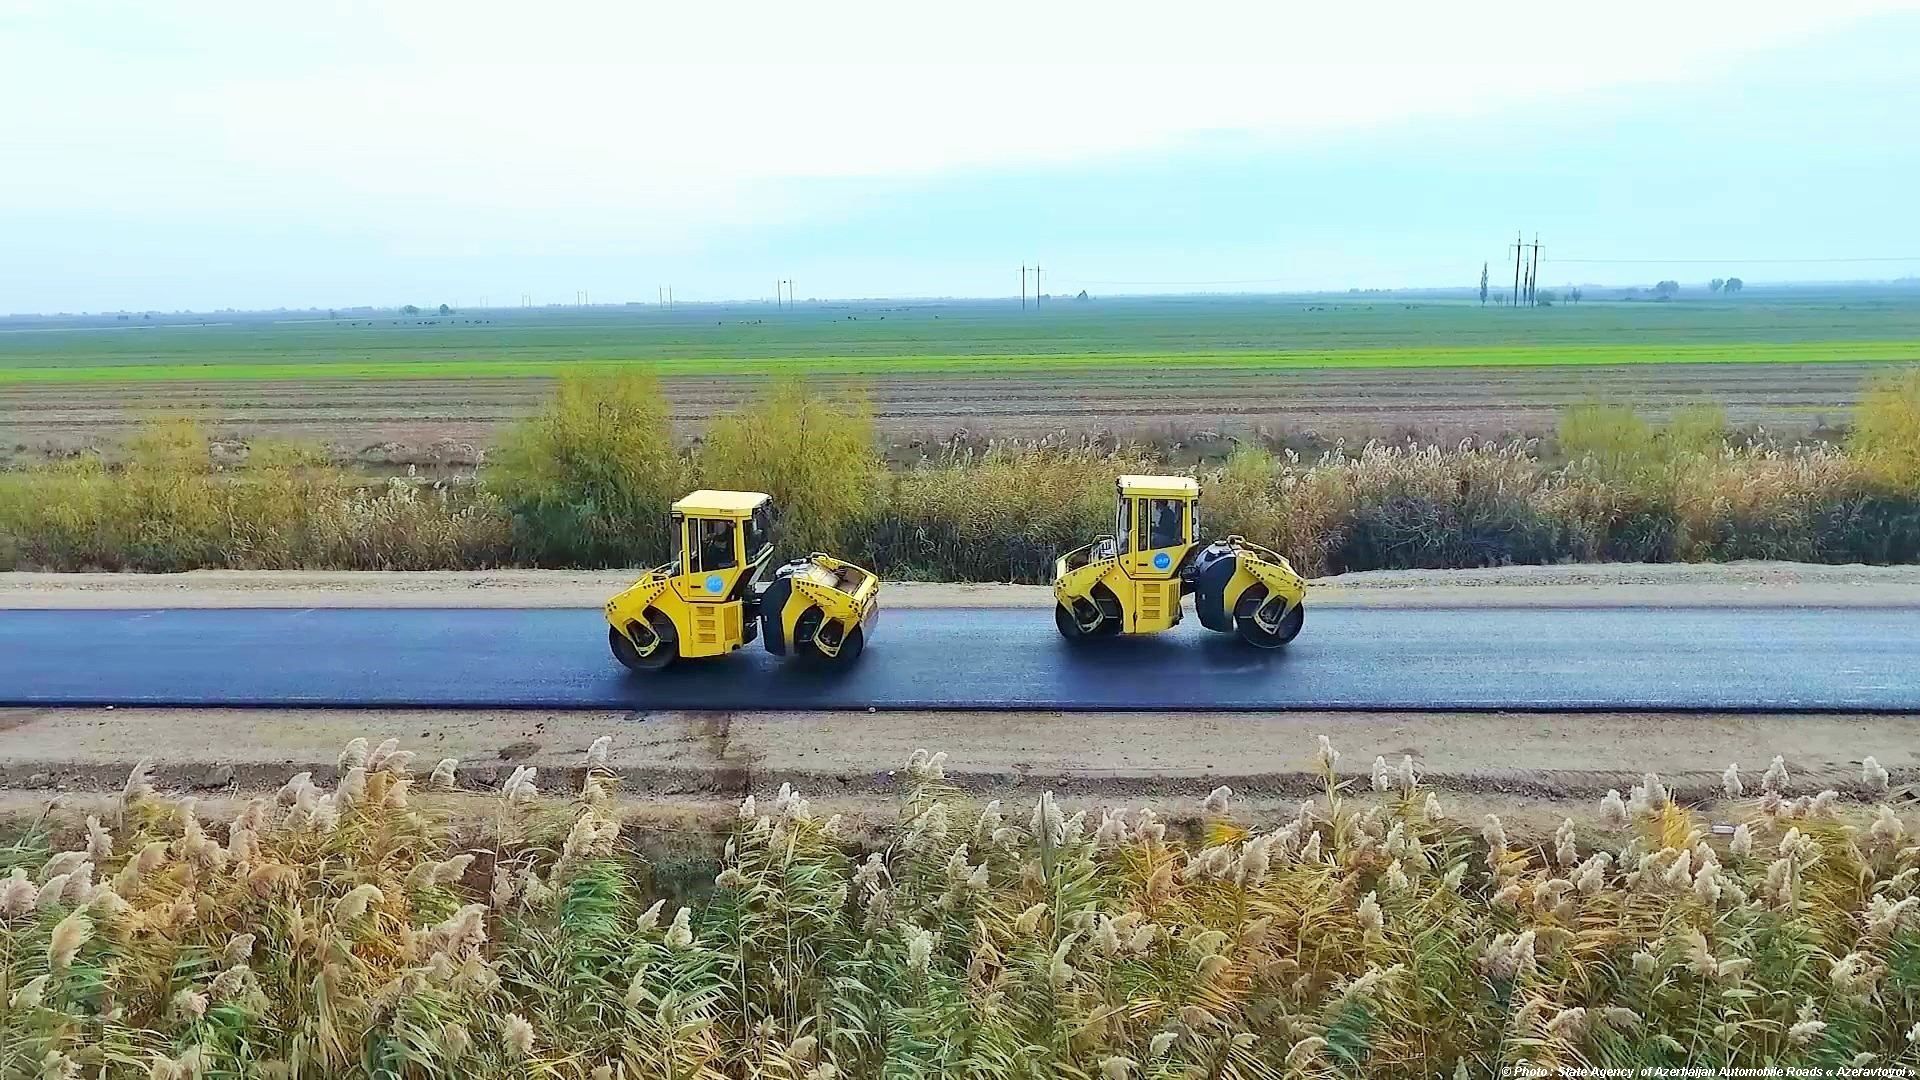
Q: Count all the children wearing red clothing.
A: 0